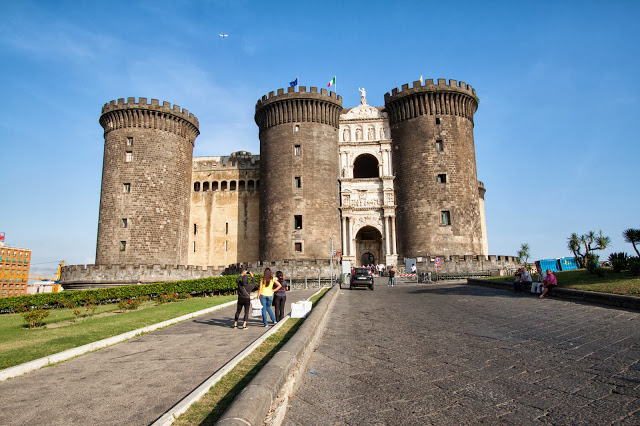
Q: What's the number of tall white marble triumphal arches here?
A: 1